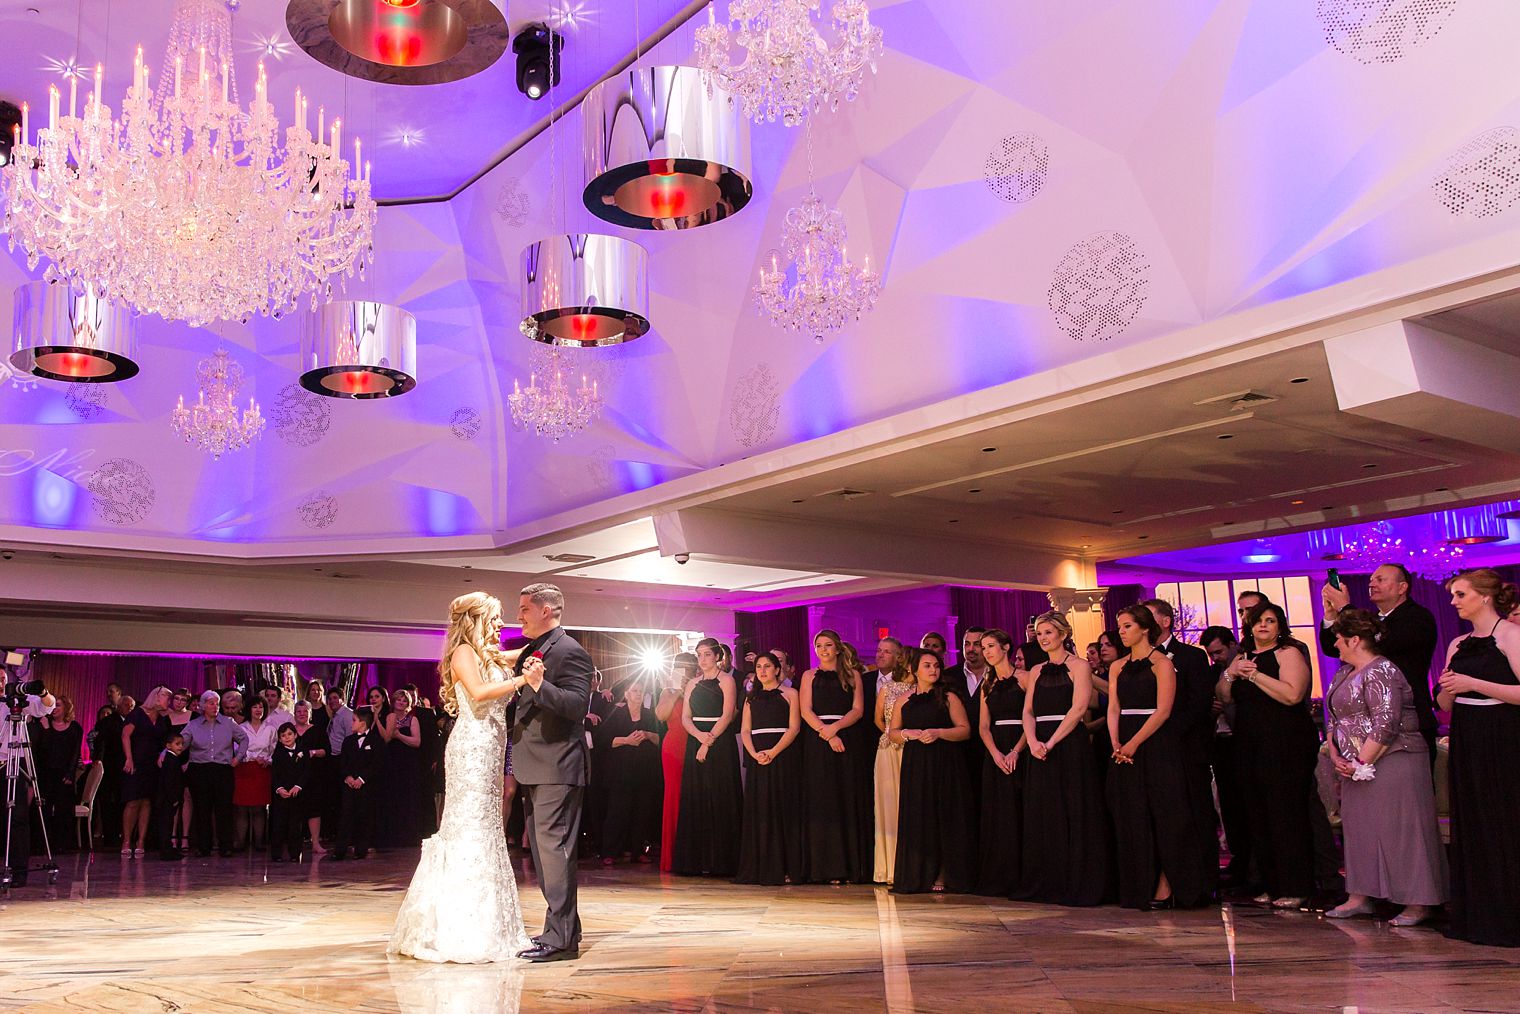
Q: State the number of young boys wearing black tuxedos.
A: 3